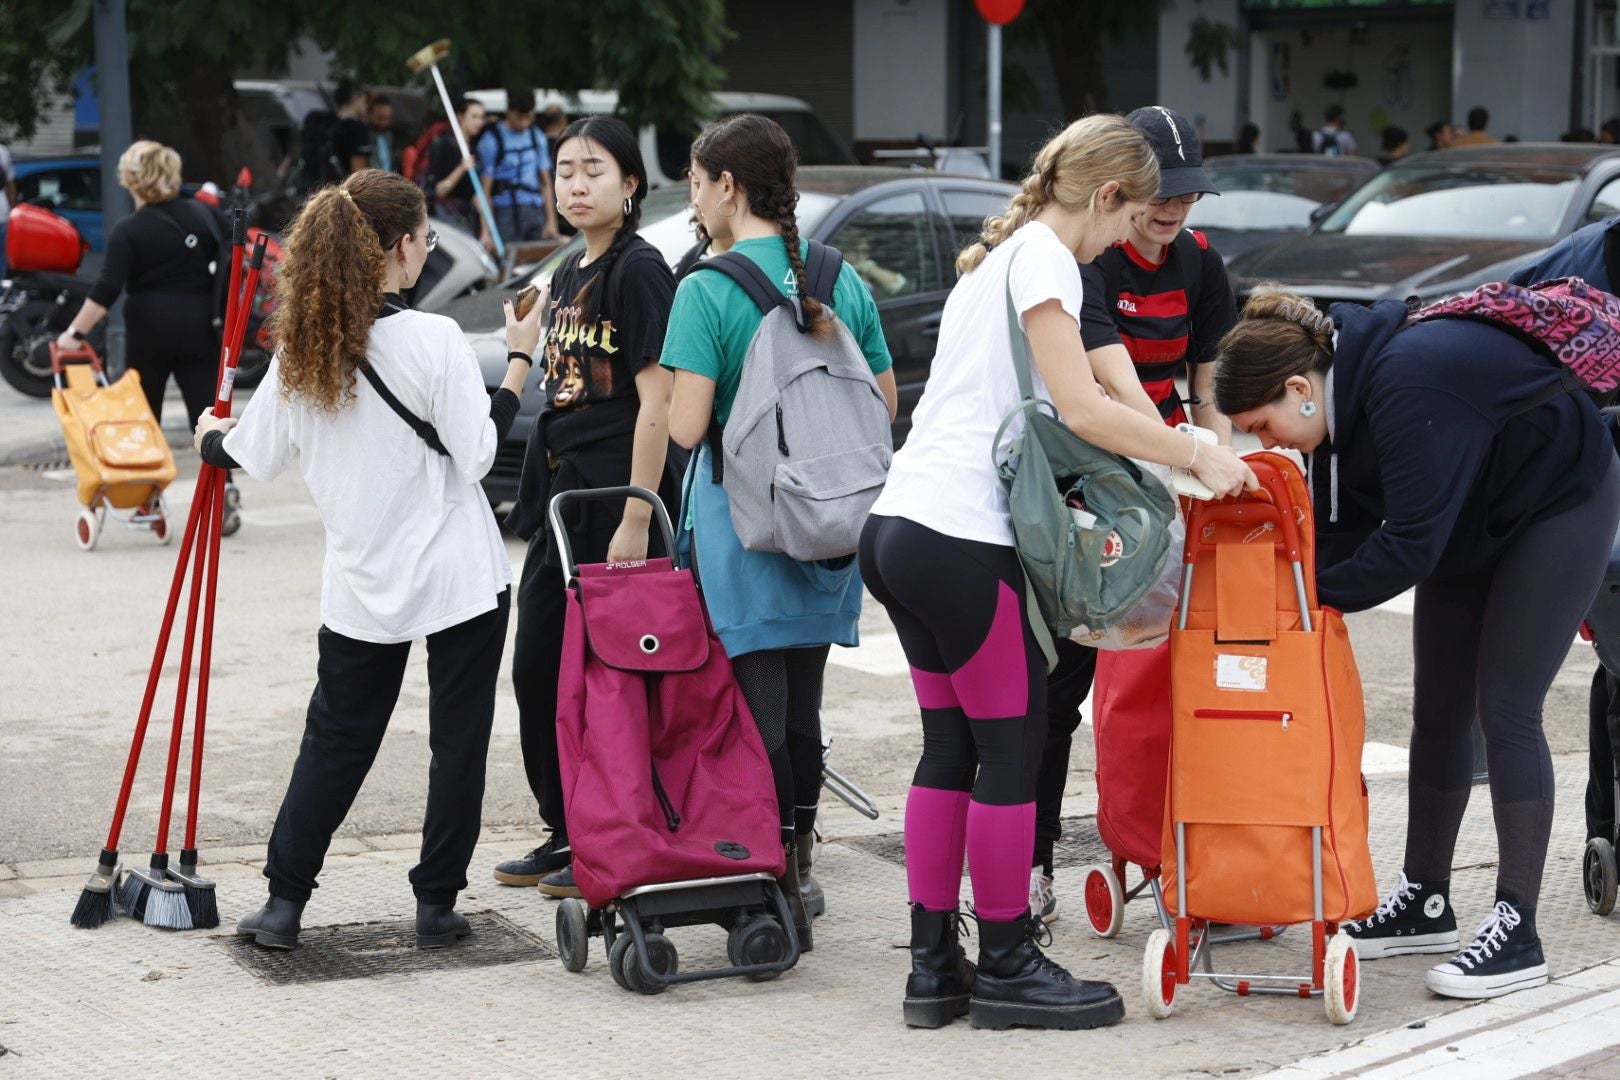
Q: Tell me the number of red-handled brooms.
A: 3